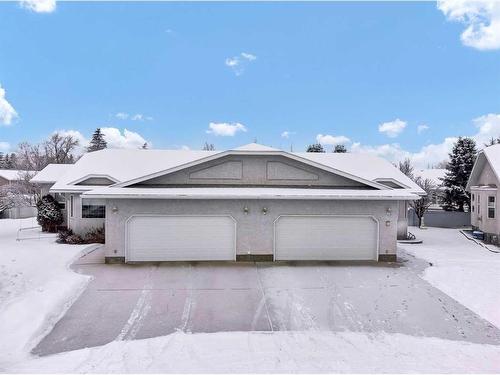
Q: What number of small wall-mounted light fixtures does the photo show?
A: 4